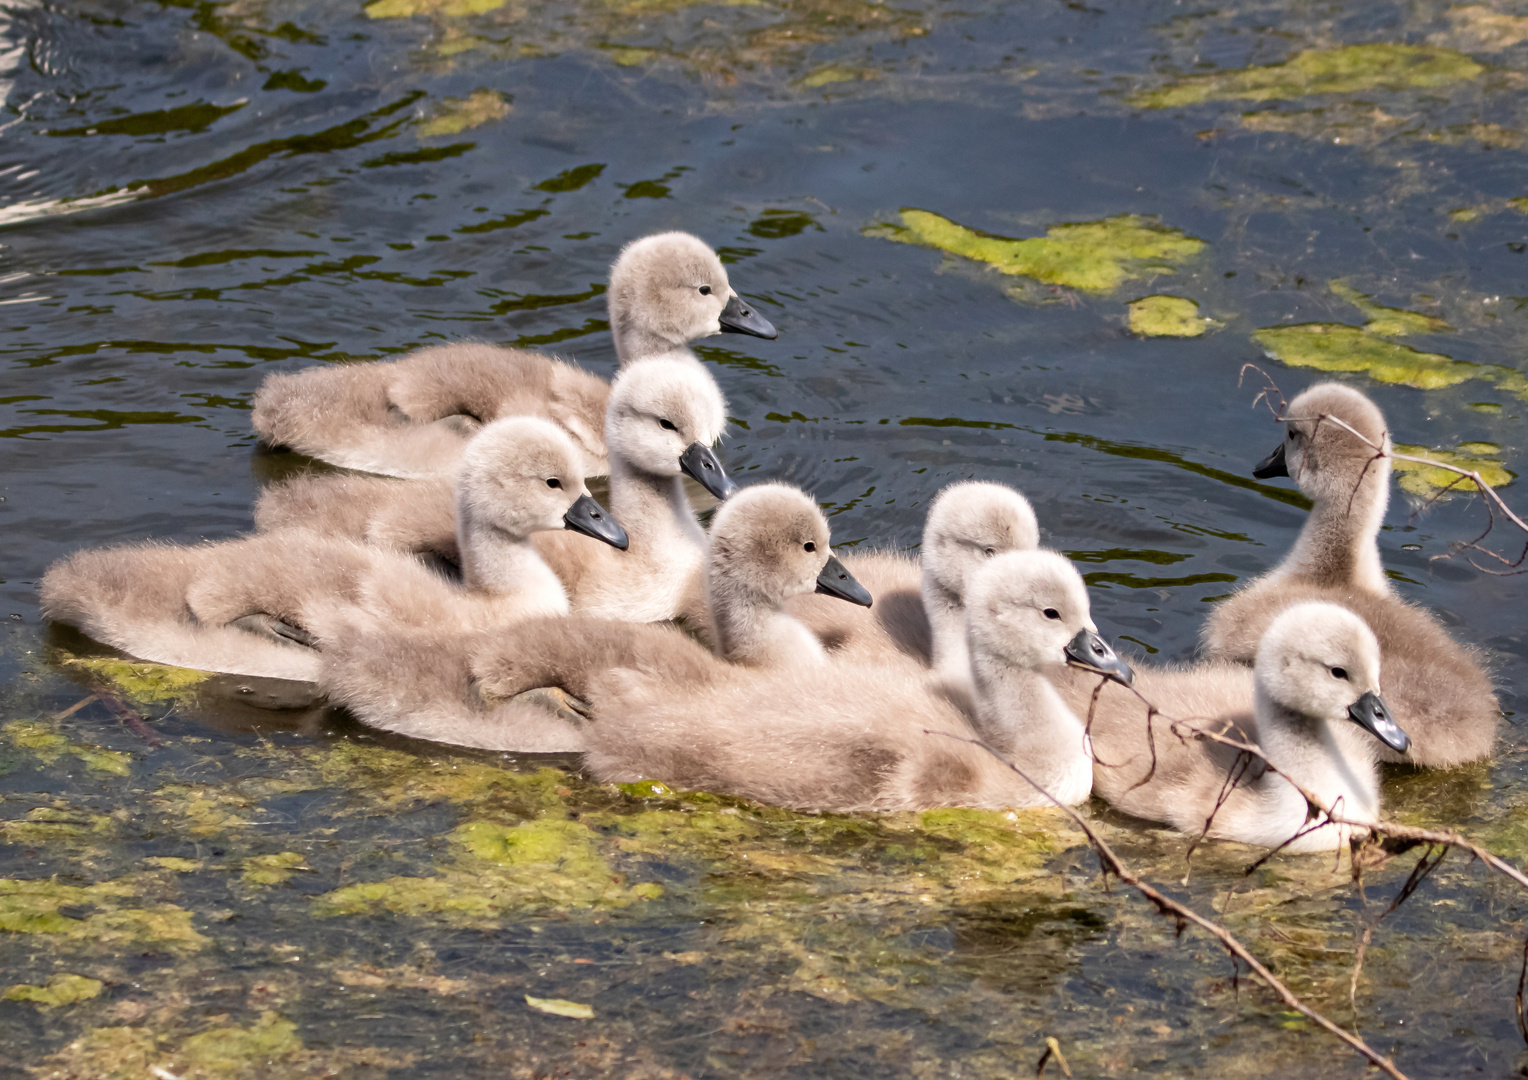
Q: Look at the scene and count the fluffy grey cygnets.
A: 8